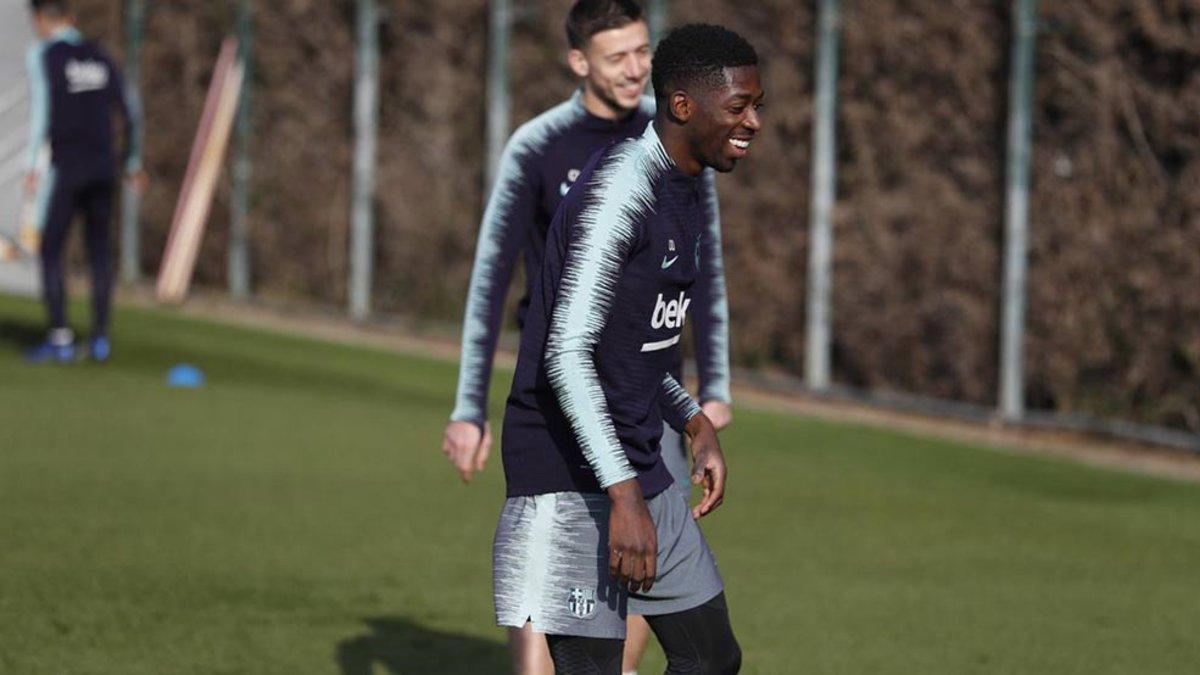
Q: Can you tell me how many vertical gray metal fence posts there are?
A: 7